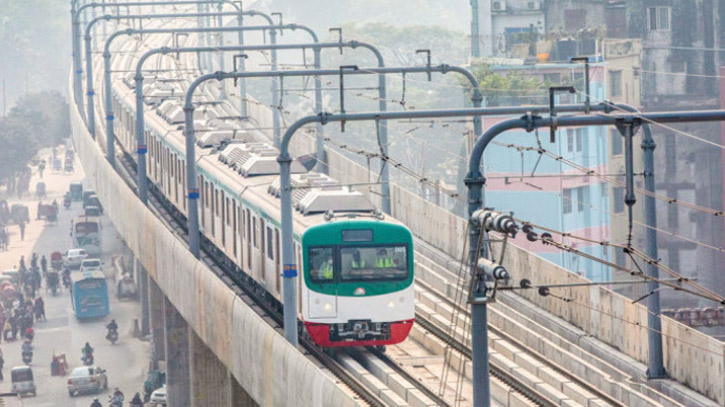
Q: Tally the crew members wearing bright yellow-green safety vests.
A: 3